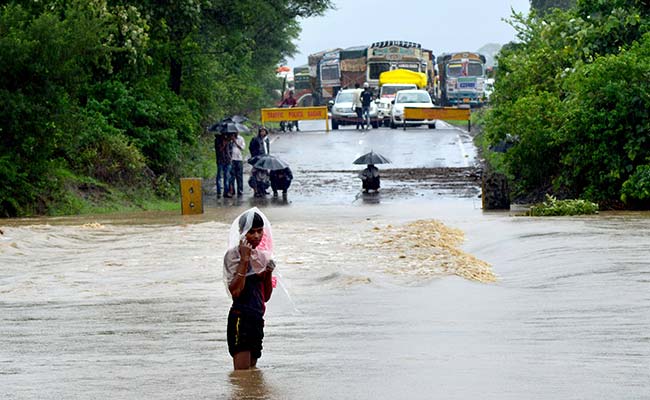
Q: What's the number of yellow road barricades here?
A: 2